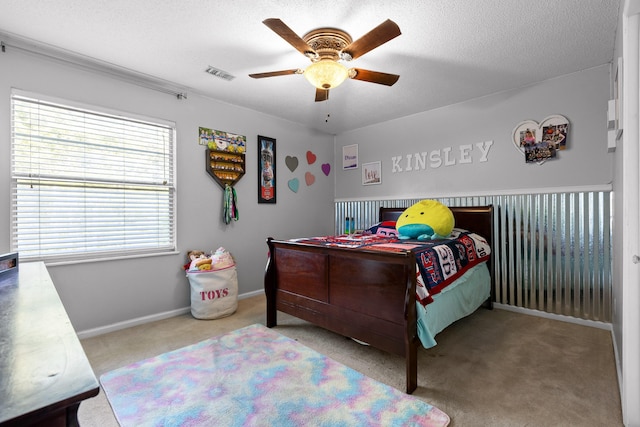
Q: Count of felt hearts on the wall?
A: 5